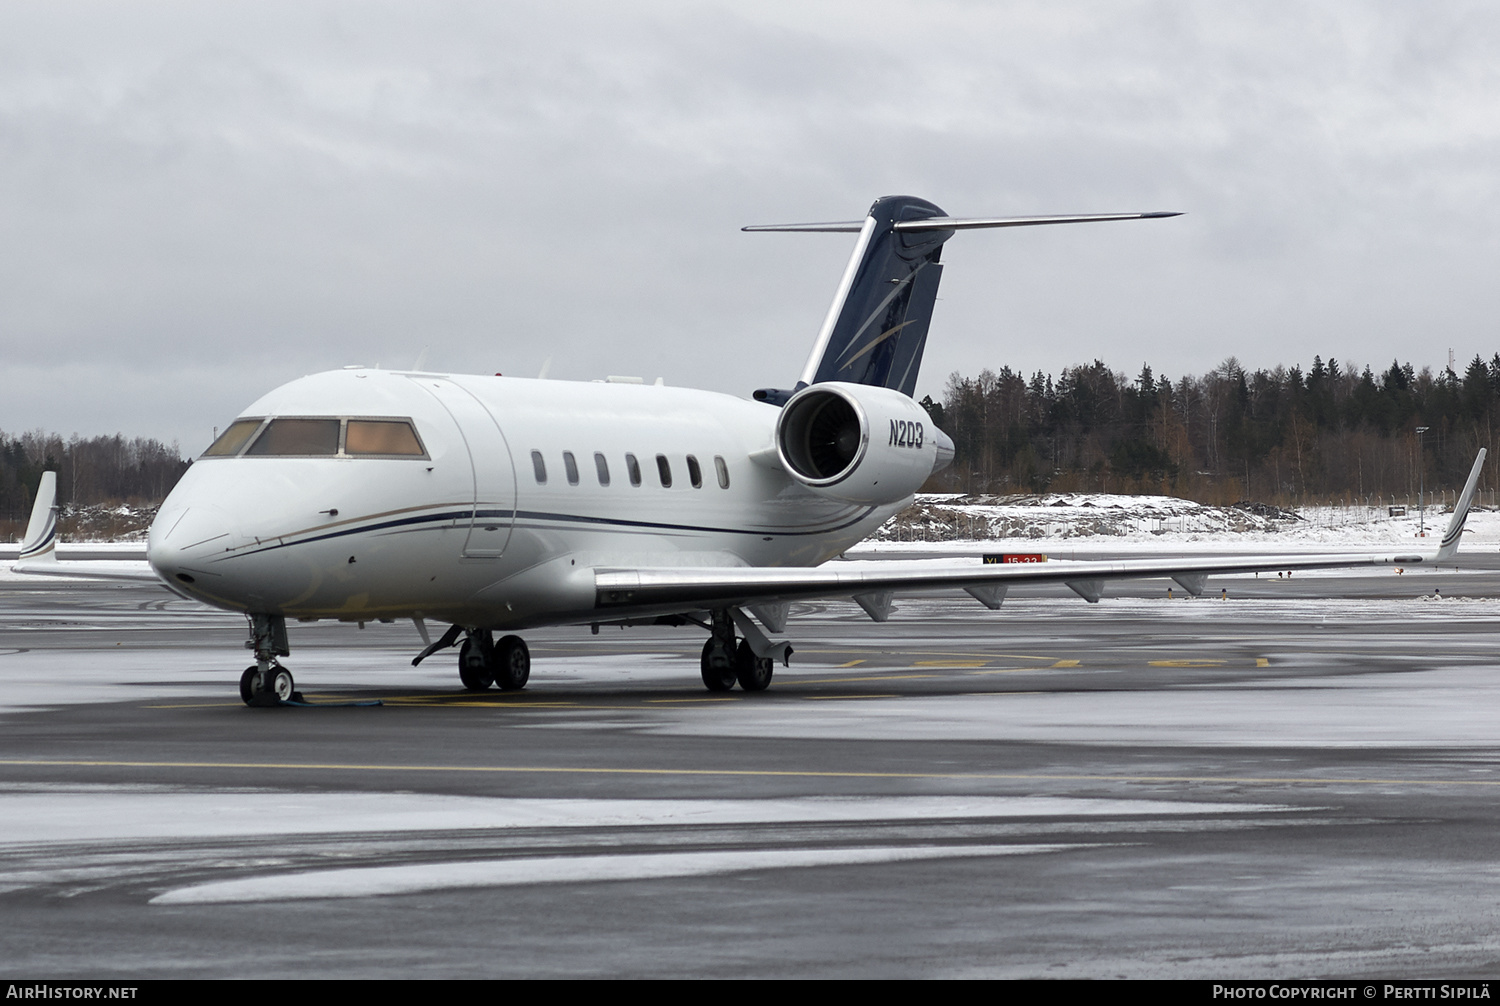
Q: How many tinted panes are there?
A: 3